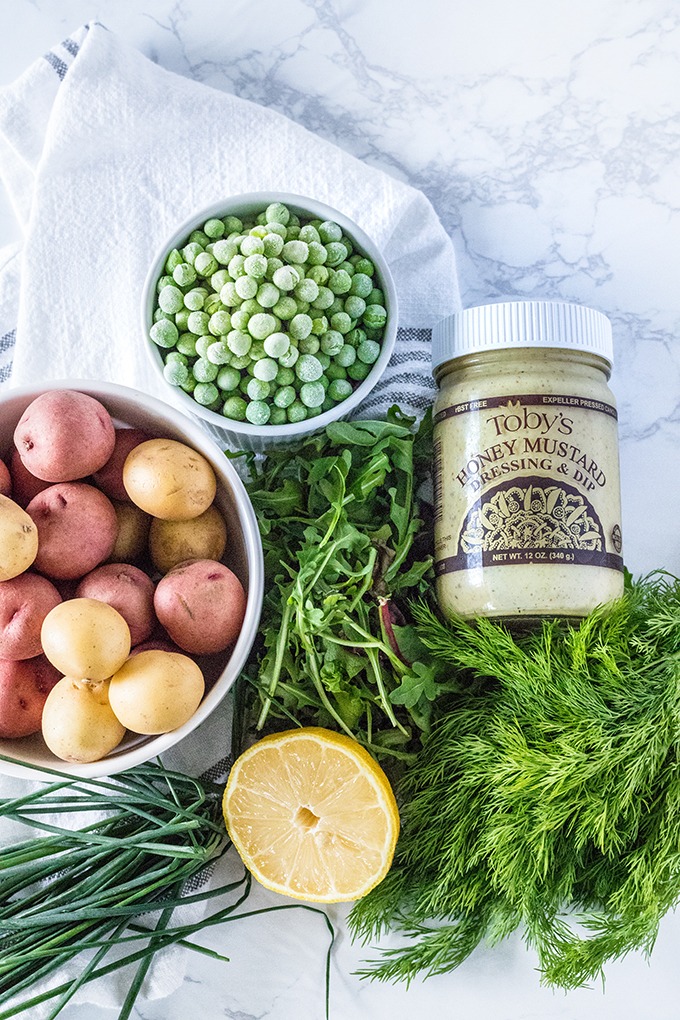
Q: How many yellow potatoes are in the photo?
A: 7